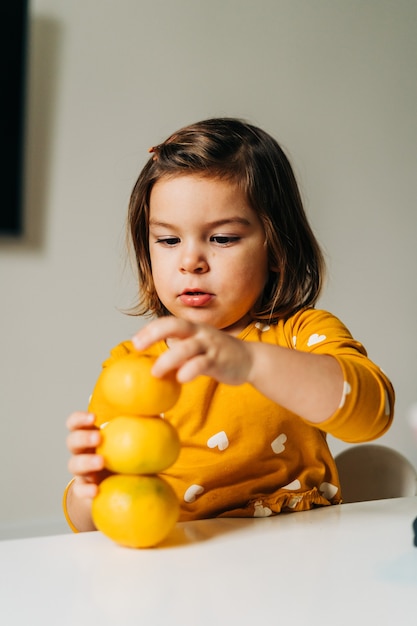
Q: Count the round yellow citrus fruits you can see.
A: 3